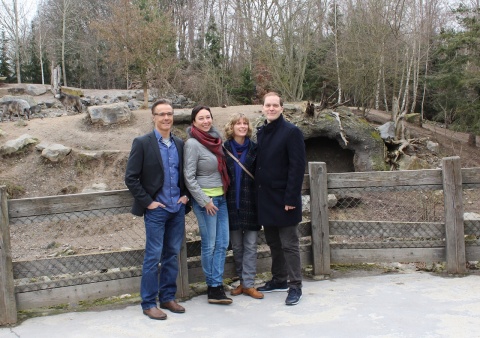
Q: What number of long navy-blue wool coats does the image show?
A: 1